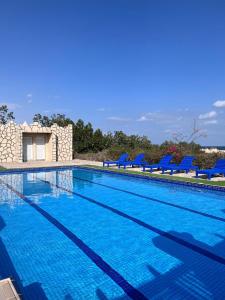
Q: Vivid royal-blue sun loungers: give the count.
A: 5